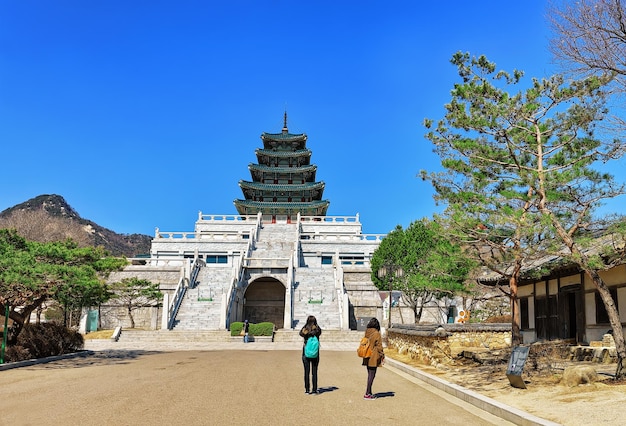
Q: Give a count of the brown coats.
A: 1